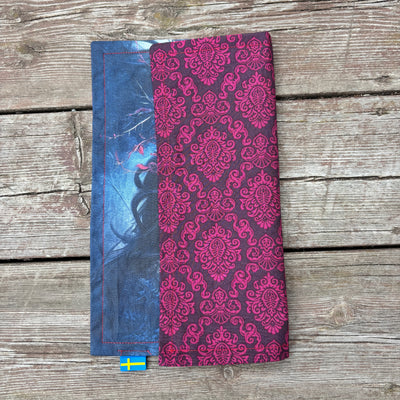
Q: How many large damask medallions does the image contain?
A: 10